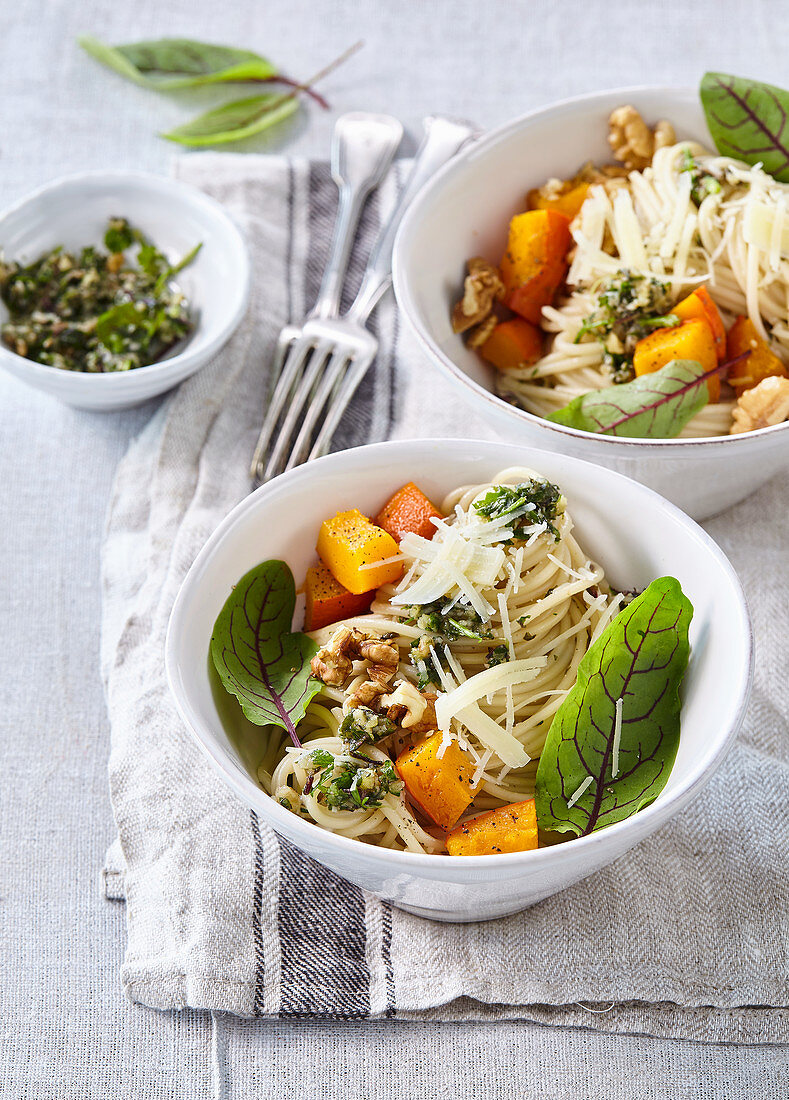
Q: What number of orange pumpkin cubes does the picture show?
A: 11